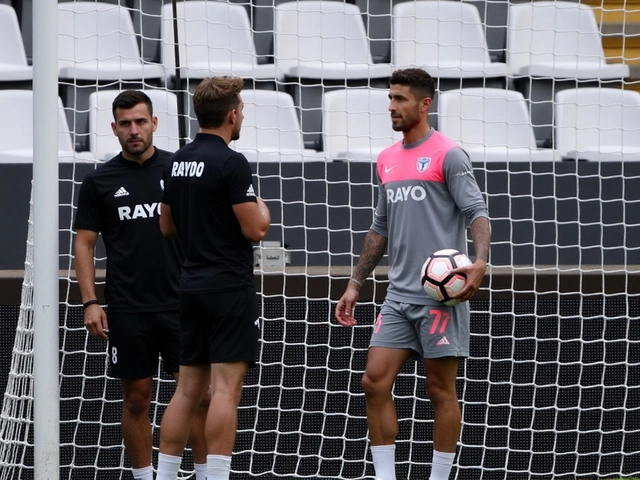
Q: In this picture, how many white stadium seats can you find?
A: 12